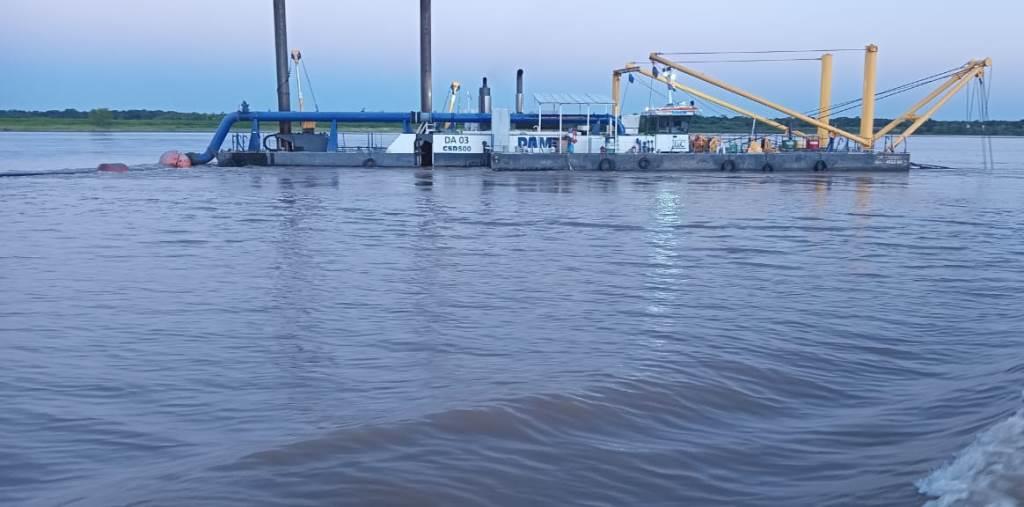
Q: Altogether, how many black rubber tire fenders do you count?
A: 6